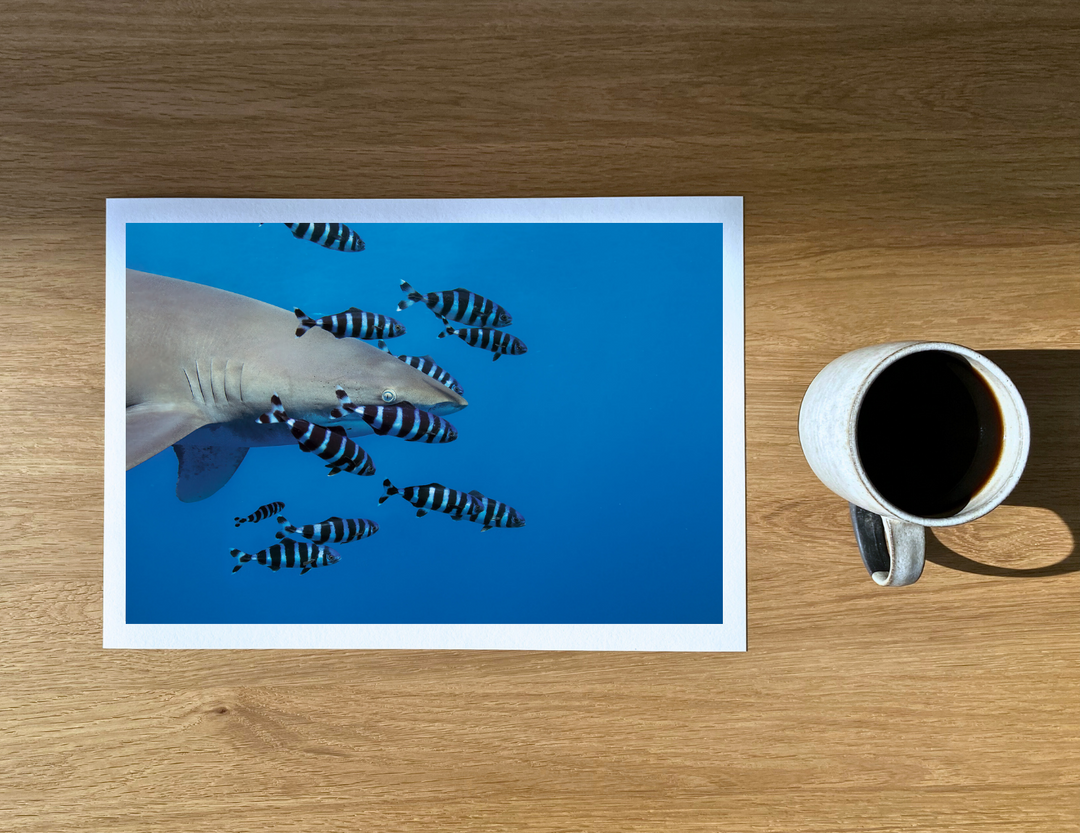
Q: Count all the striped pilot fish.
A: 12